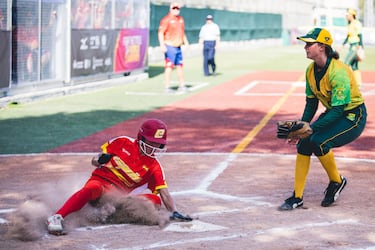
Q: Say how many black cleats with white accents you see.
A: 2